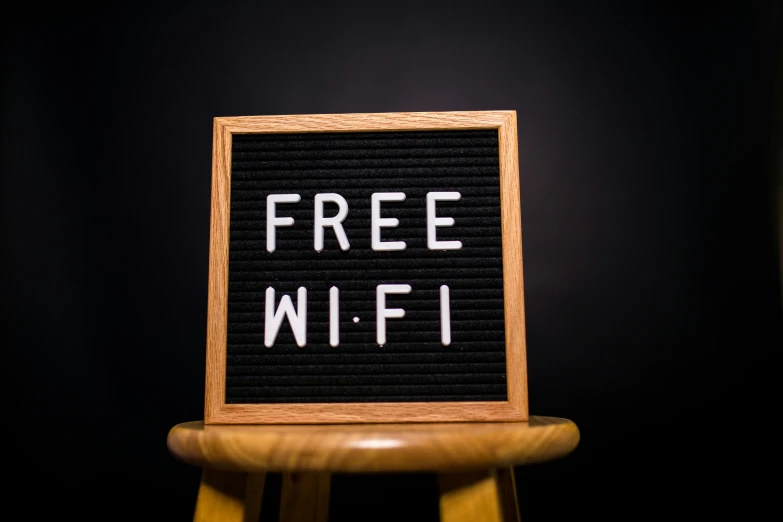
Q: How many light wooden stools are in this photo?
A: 1